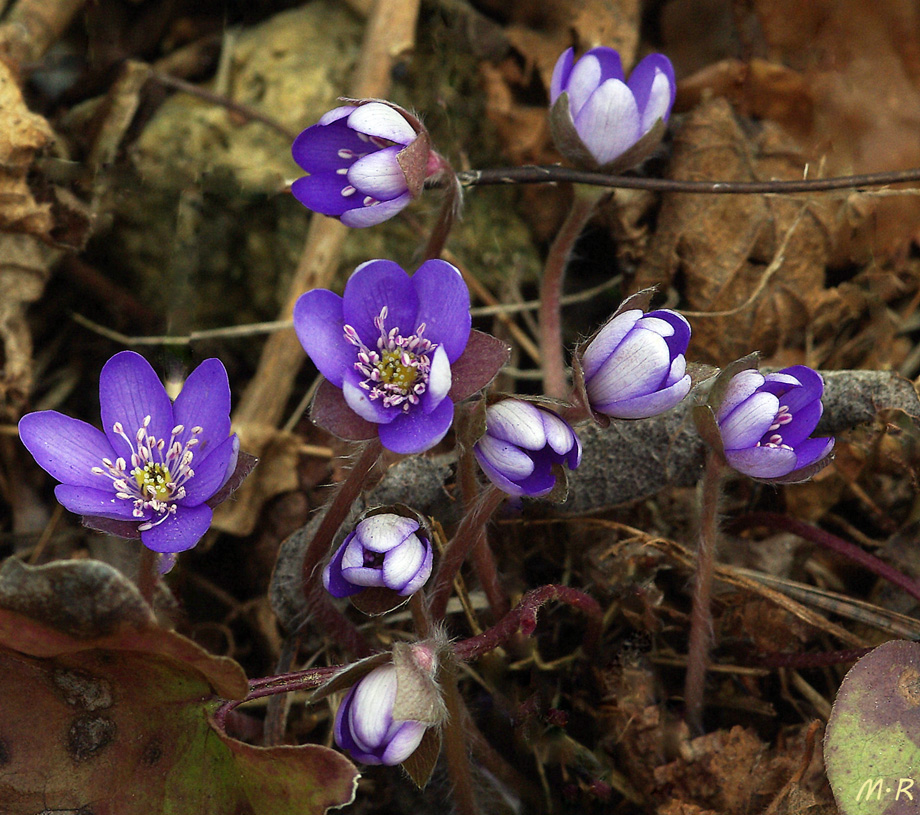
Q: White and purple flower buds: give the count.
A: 7